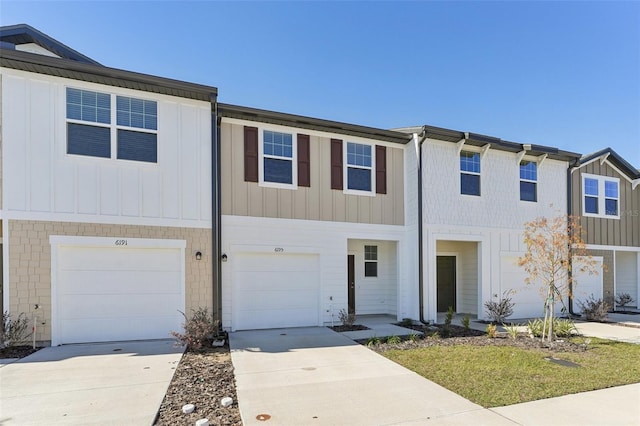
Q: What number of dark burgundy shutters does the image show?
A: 4